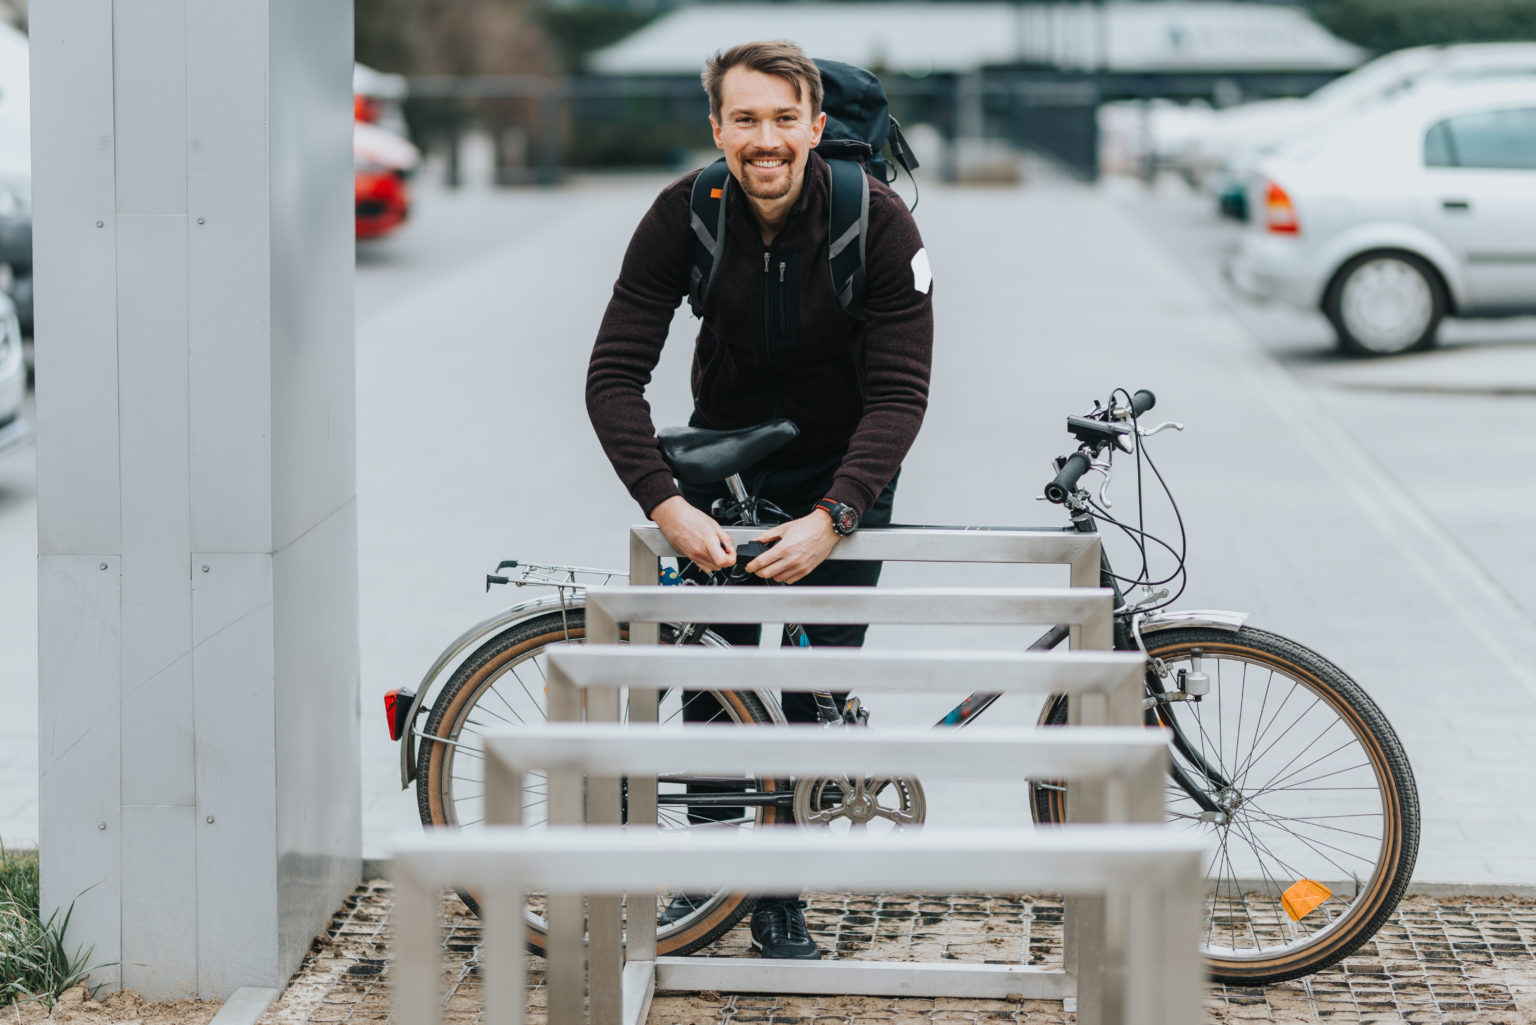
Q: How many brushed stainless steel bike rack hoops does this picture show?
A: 5